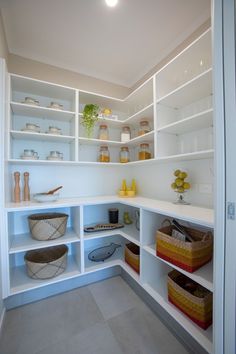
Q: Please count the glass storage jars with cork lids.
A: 6